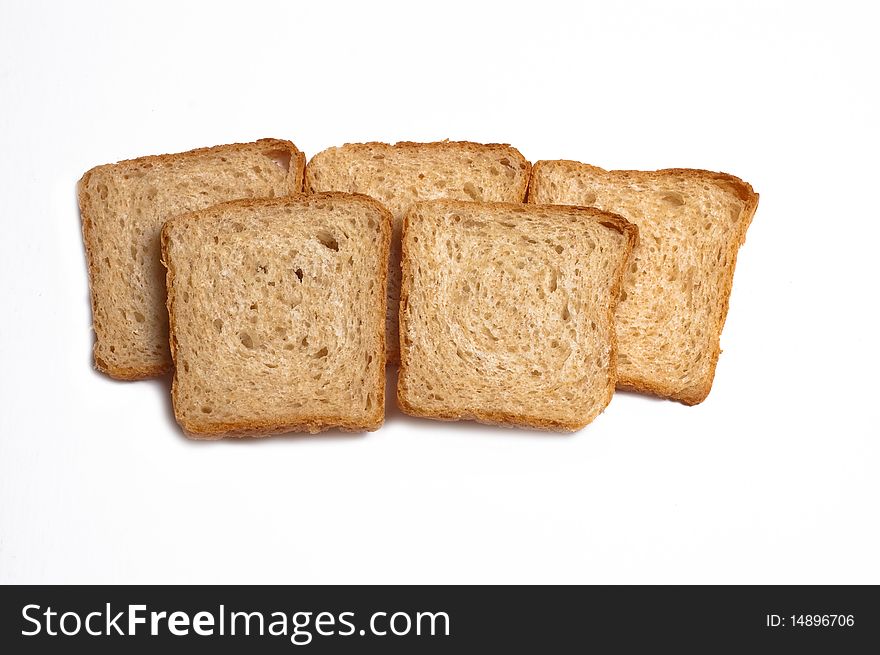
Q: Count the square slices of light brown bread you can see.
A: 5